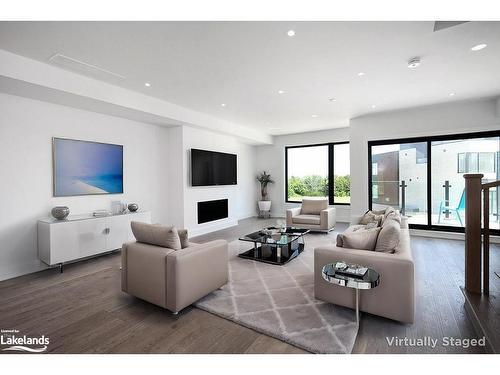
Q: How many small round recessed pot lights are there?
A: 9